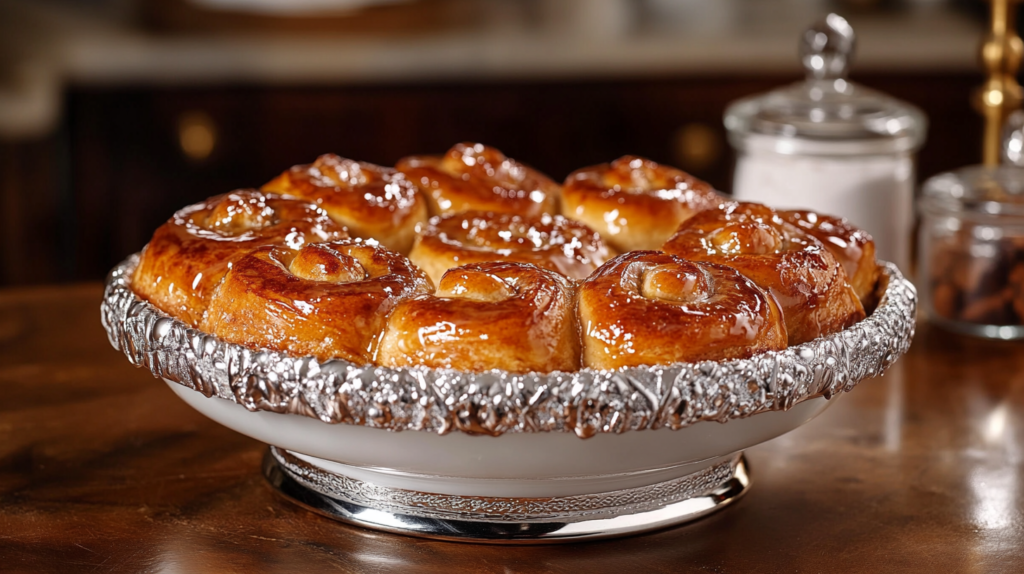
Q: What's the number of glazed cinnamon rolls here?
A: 10